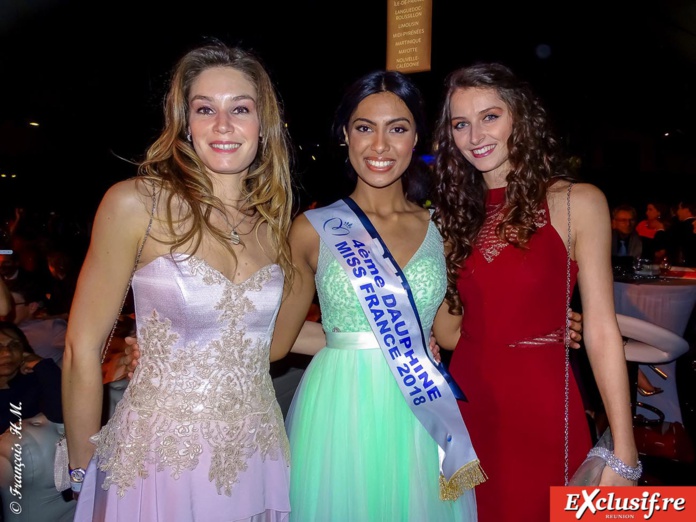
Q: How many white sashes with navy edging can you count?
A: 1